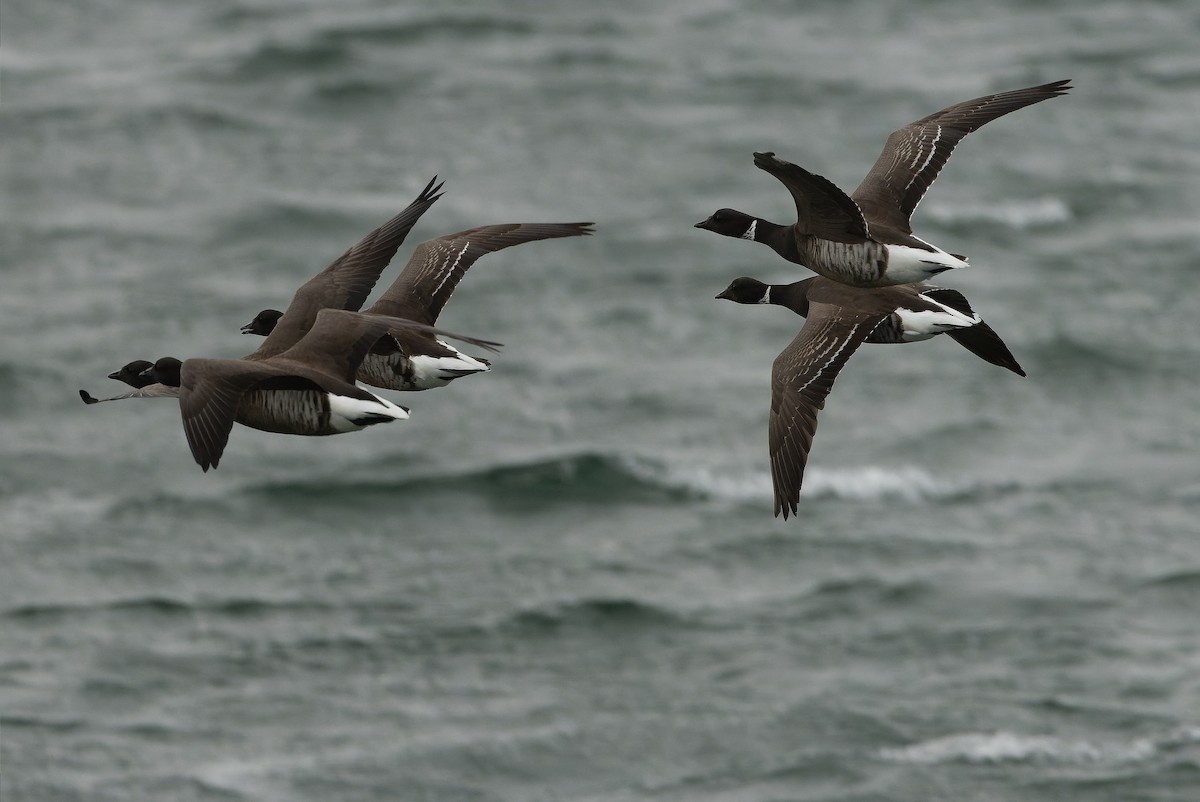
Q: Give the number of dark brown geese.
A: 5